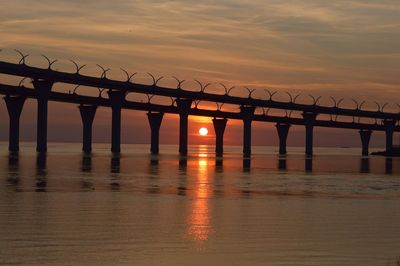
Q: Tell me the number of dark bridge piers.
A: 12